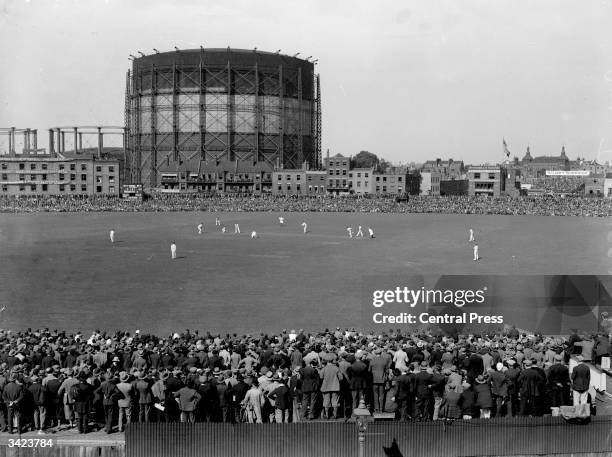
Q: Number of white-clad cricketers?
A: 14